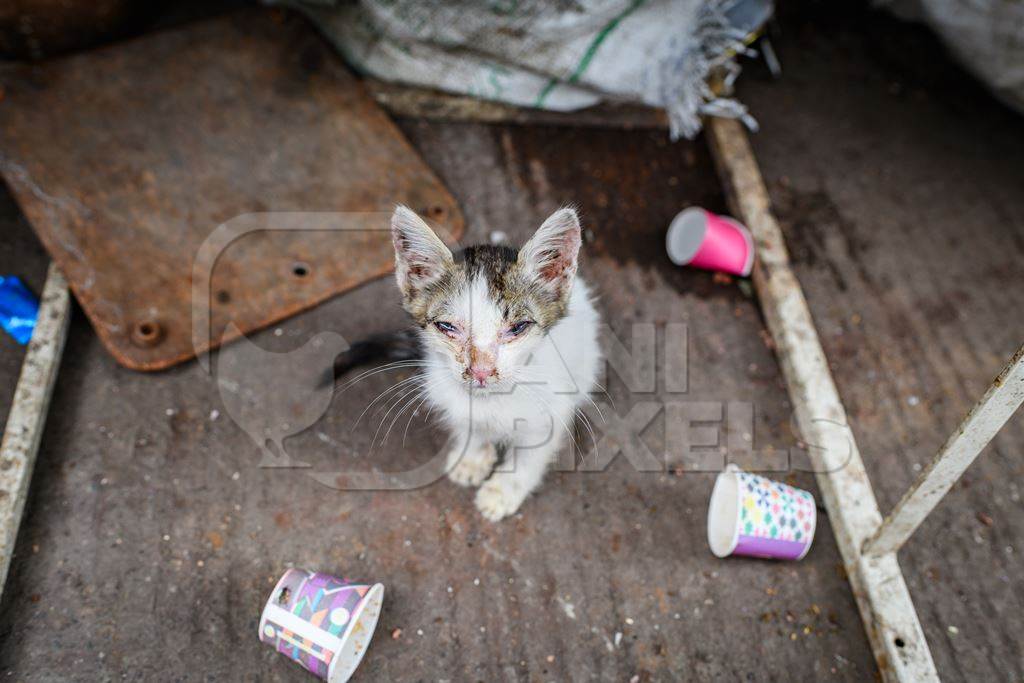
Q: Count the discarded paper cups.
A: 3